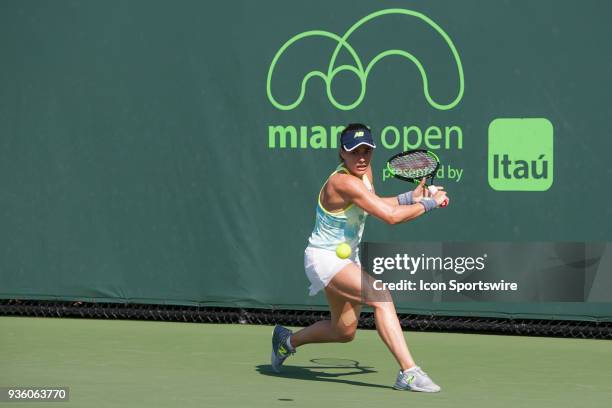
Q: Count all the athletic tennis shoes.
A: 2